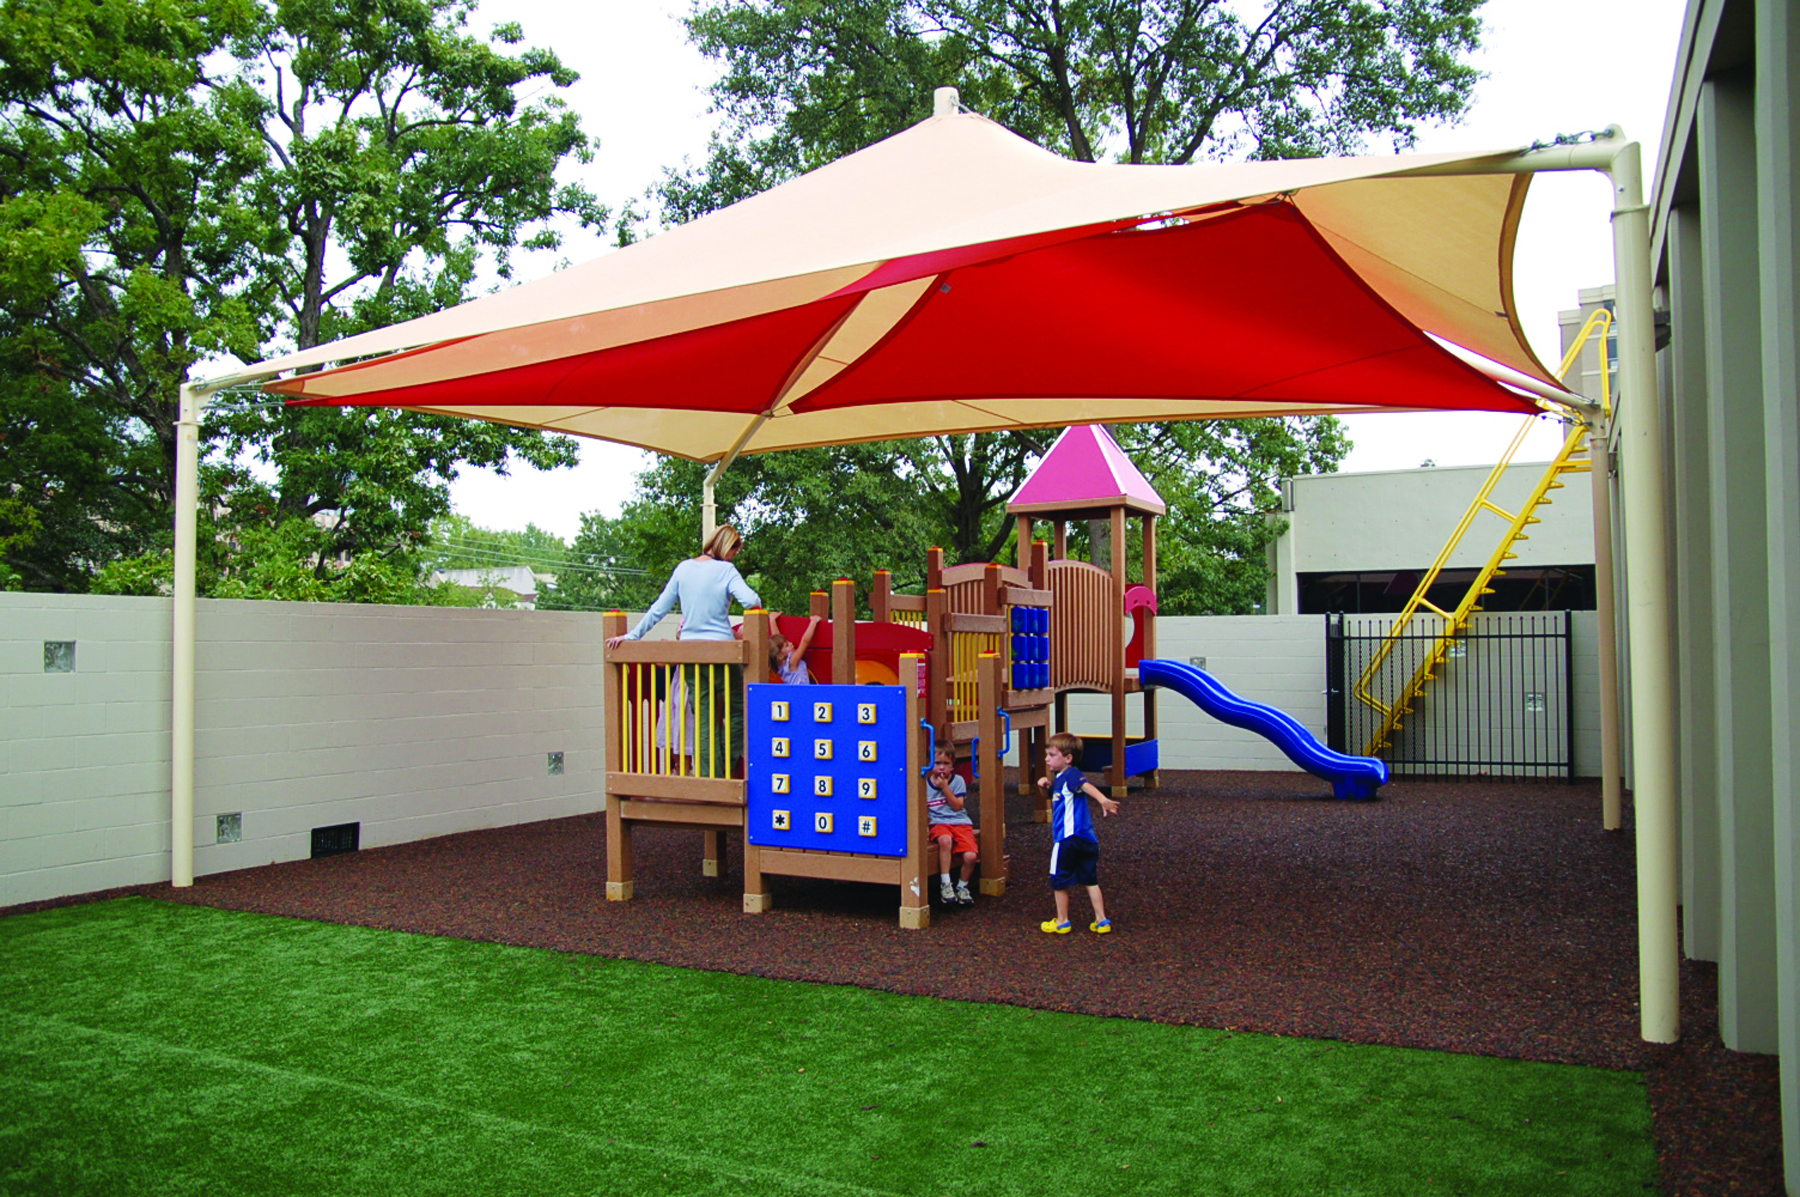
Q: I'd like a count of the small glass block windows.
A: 6